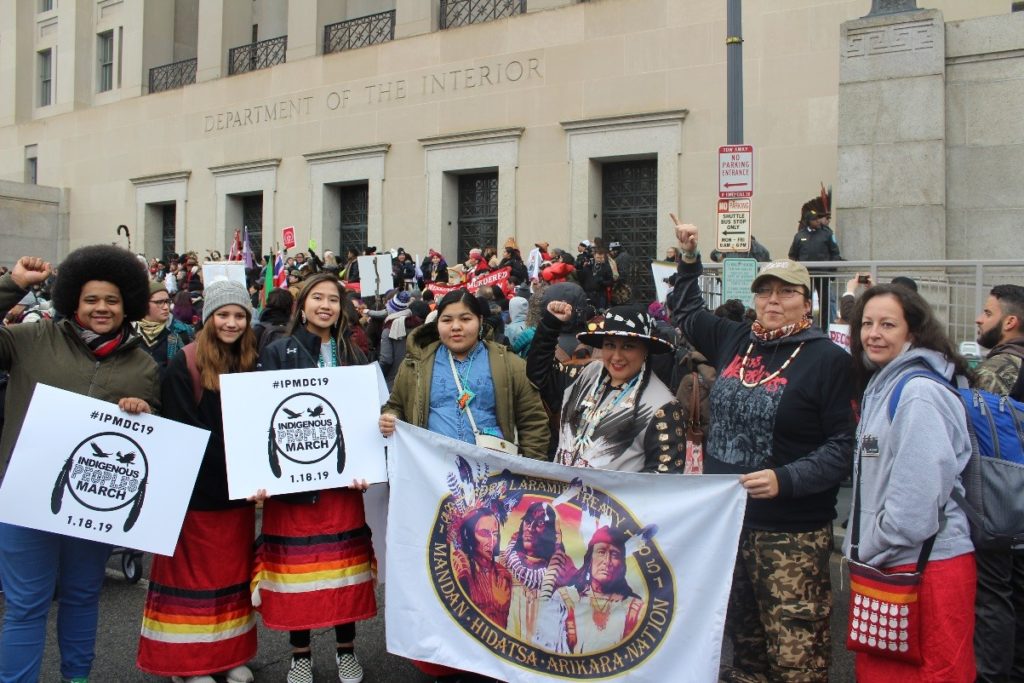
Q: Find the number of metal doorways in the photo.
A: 5